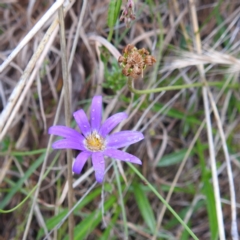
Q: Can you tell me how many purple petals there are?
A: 9